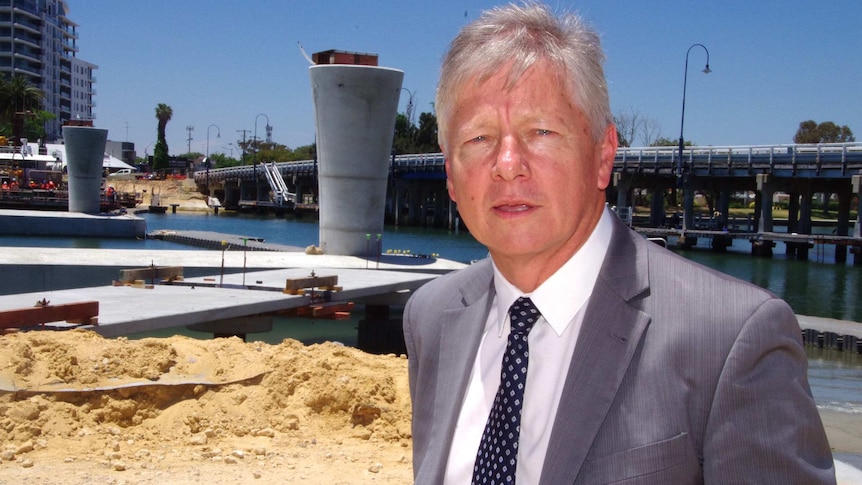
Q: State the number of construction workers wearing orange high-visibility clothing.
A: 6